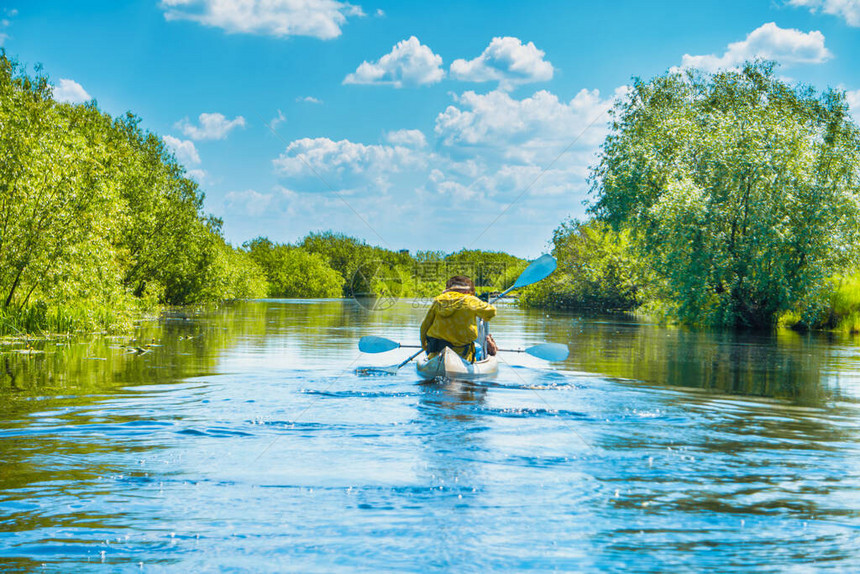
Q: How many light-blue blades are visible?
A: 3